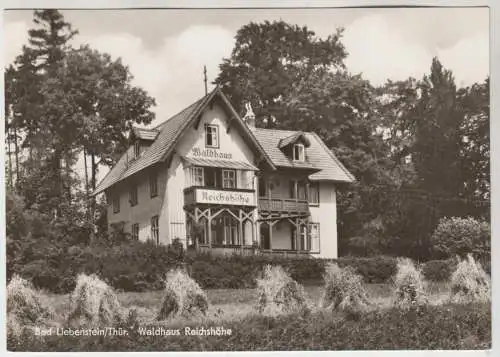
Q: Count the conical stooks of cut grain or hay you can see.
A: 7